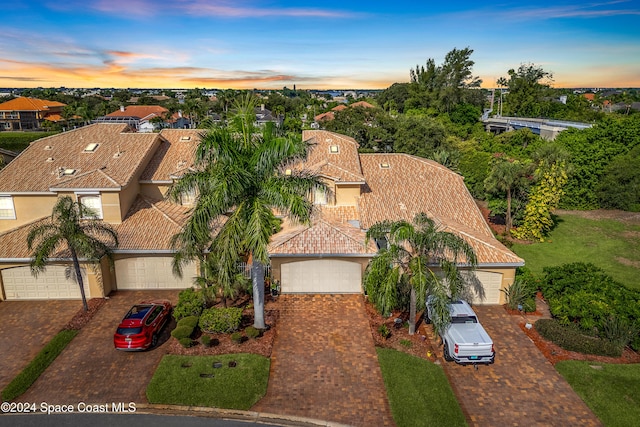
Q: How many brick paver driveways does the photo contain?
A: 4